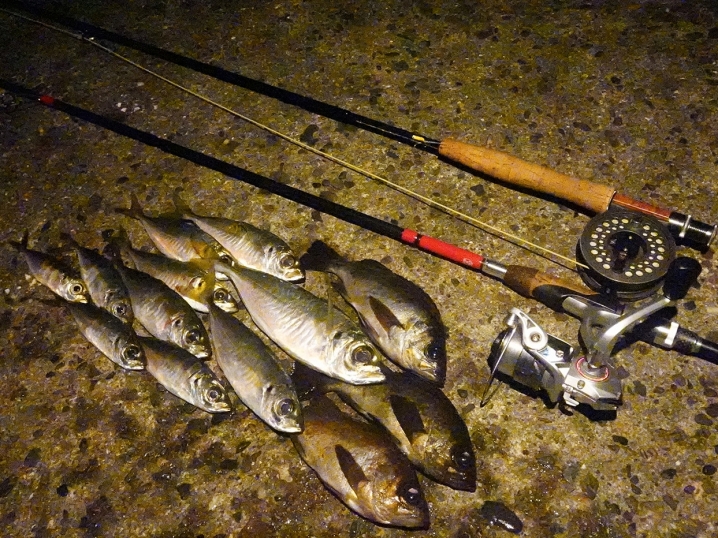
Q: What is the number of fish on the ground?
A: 13